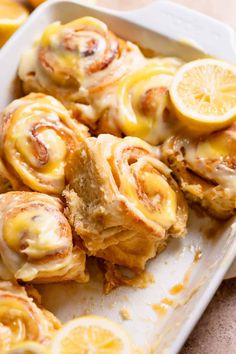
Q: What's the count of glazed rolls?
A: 7